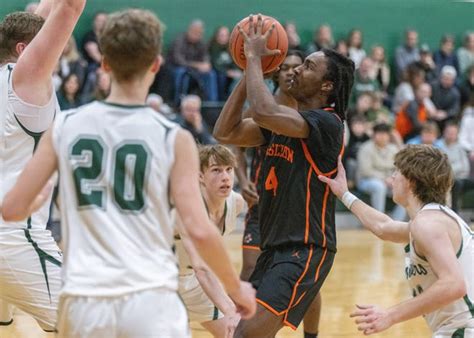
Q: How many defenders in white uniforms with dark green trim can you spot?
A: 4